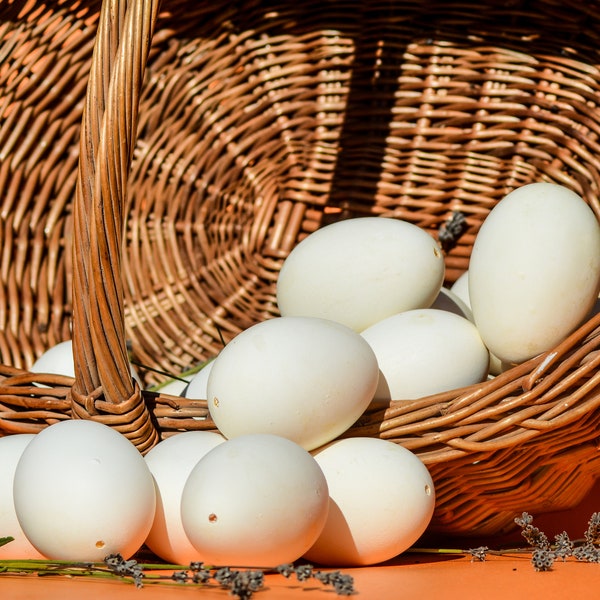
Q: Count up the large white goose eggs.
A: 14